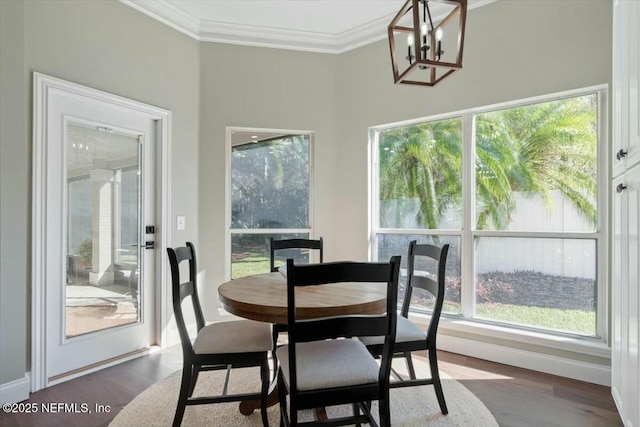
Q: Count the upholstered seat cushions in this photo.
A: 3